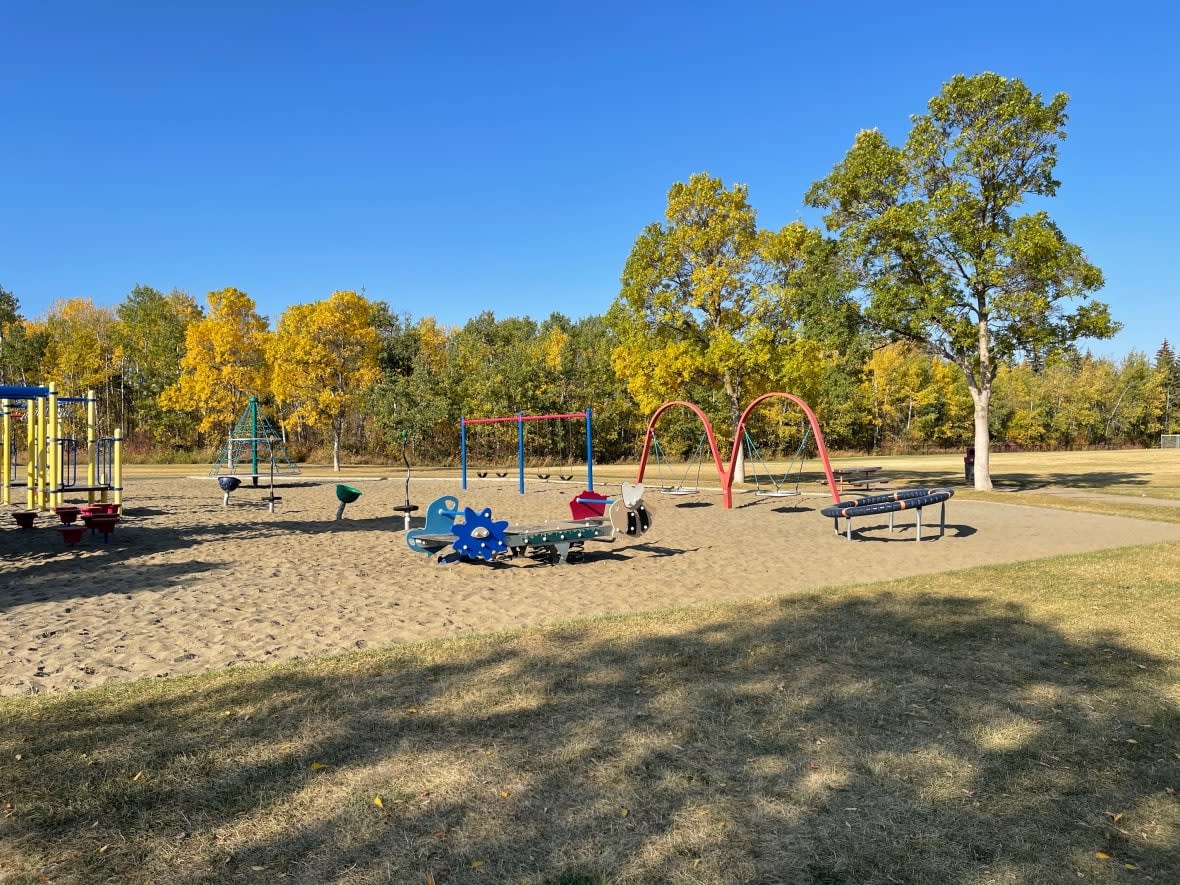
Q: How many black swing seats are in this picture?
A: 4